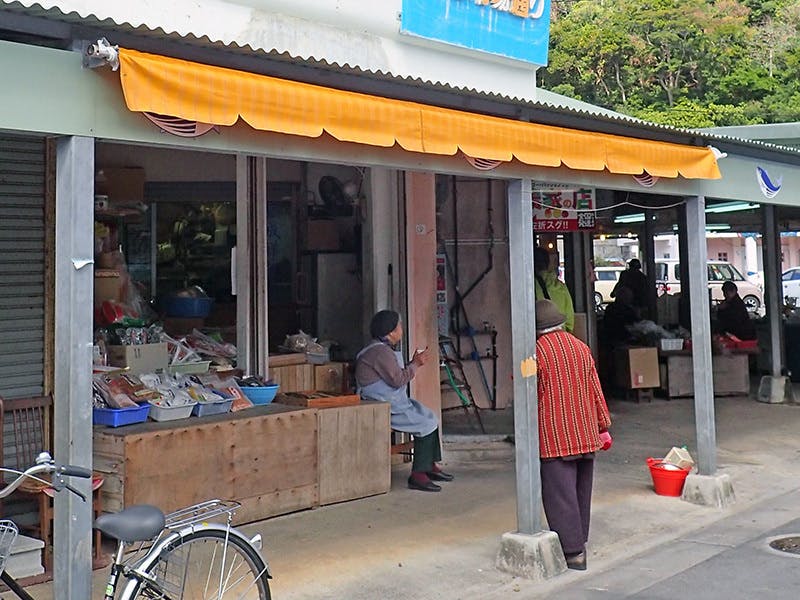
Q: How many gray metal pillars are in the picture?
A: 4